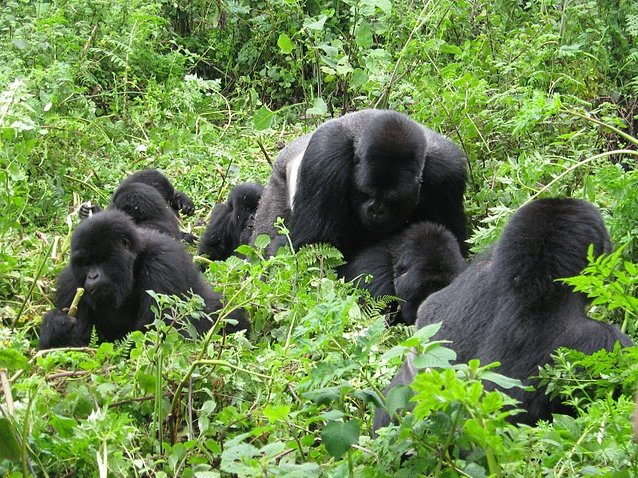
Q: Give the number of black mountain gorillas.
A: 7